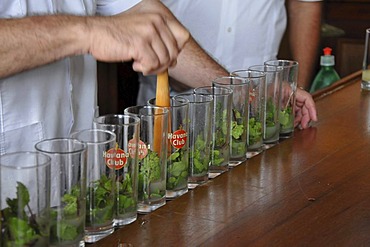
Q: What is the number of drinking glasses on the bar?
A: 13